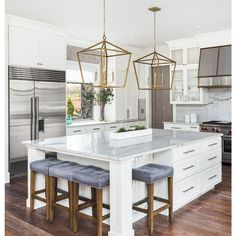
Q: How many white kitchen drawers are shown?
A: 12